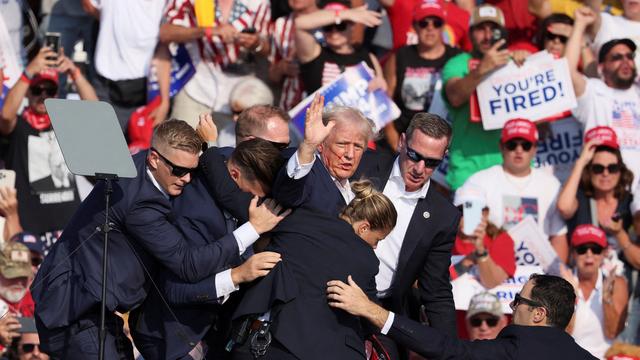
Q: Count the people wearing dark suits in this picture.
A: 7